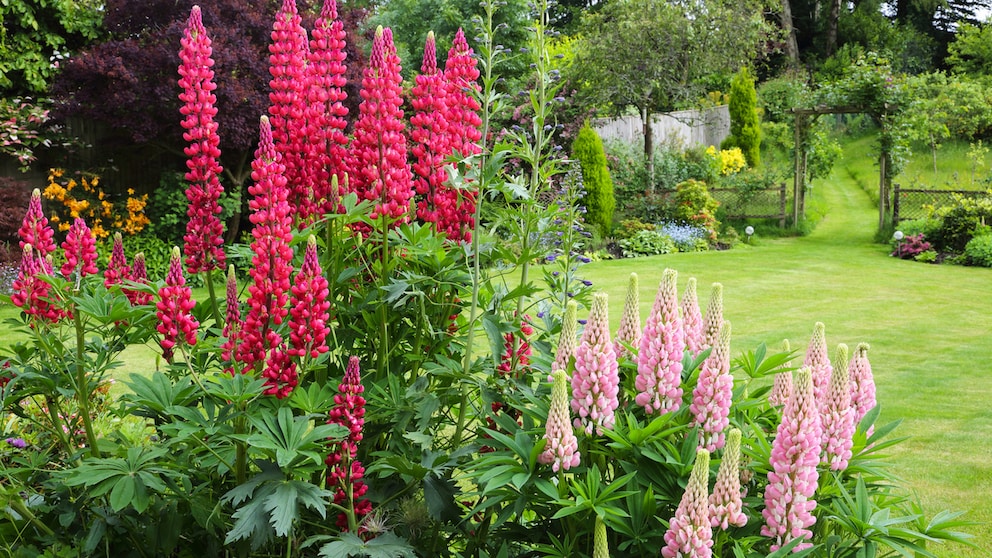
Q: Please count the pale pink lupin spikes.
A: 15